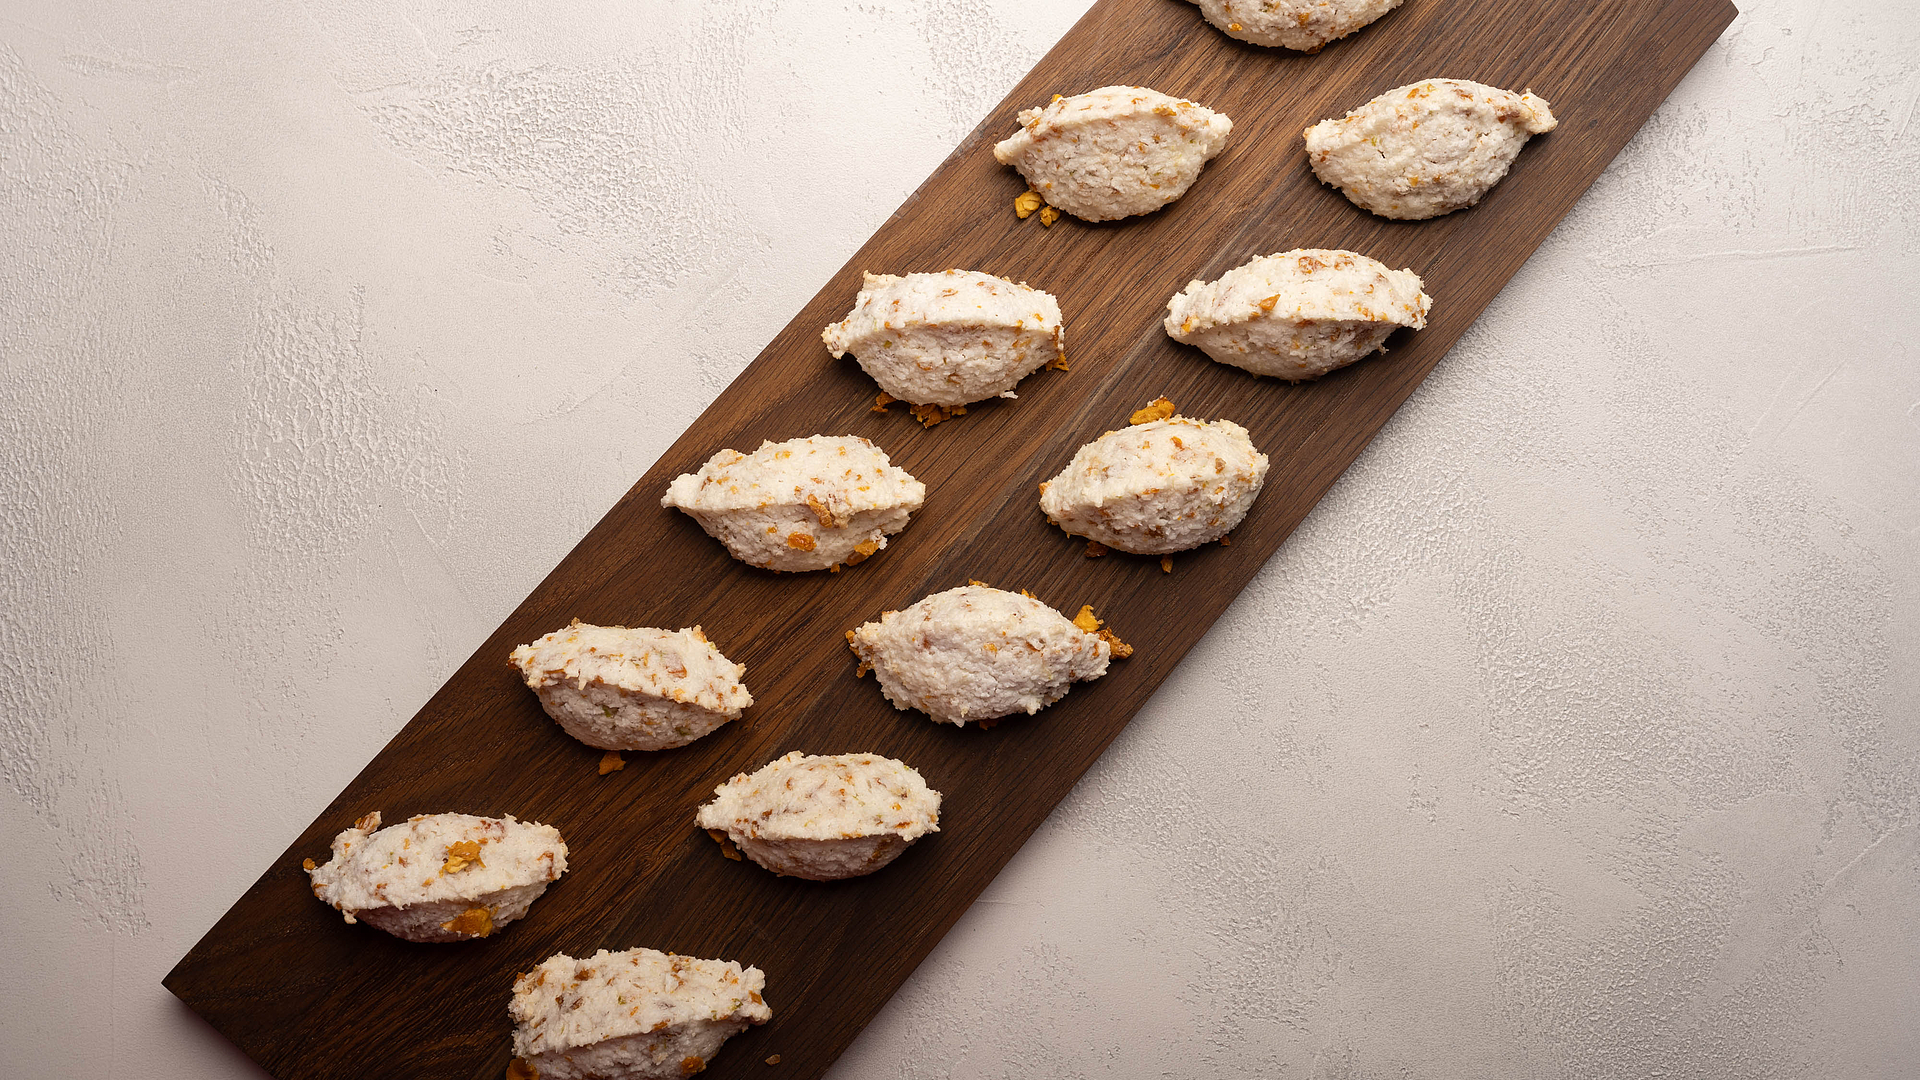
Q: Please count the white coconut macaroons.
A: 12